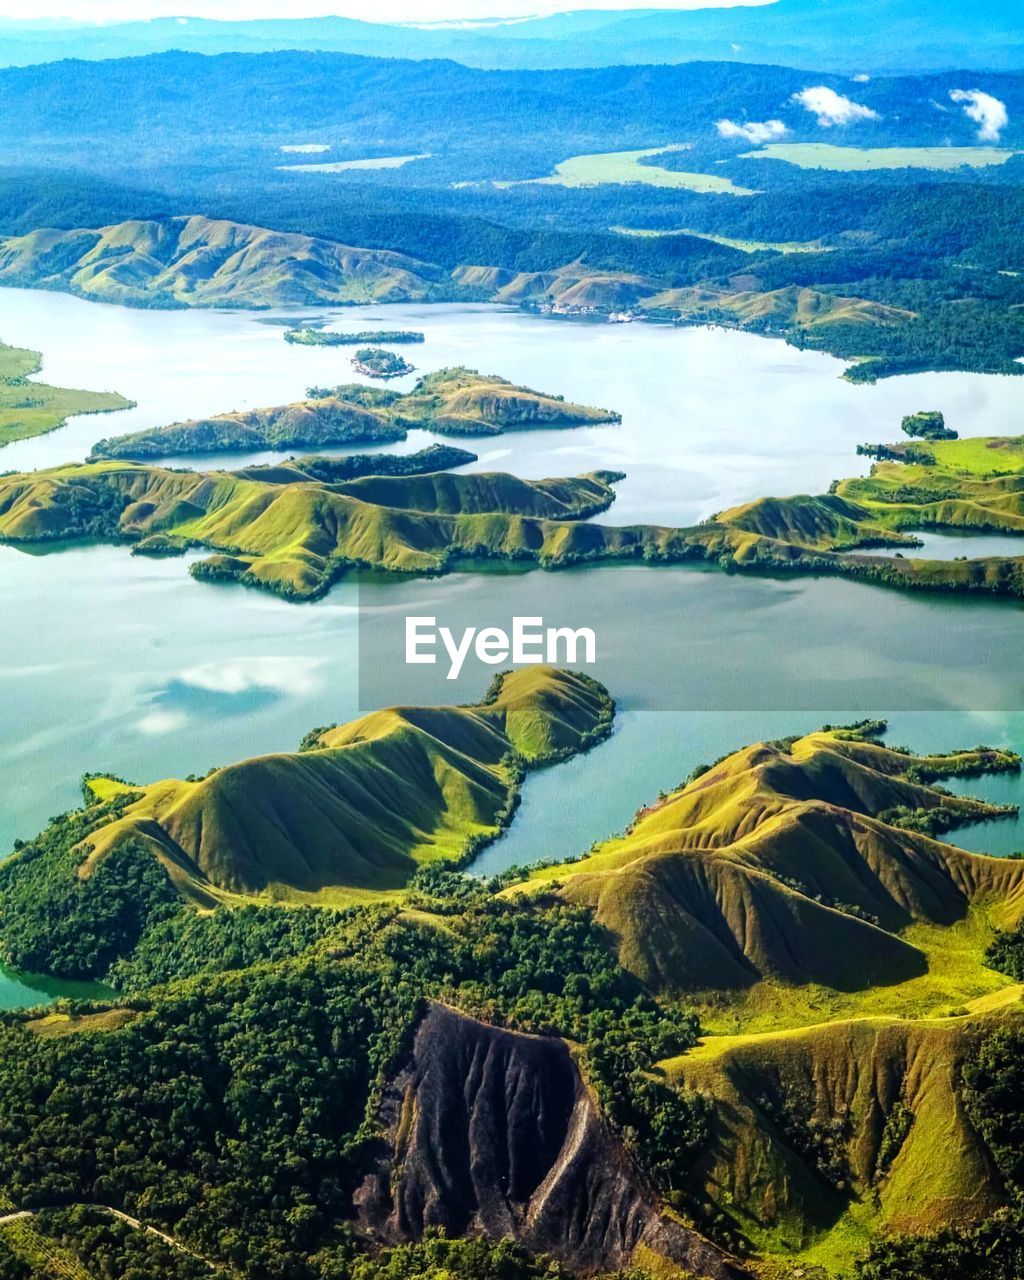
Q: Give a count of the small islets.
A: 3